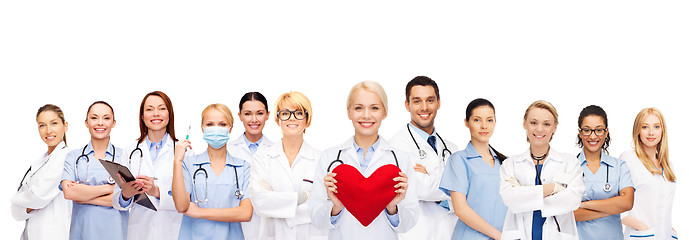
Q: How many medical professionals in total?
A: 12